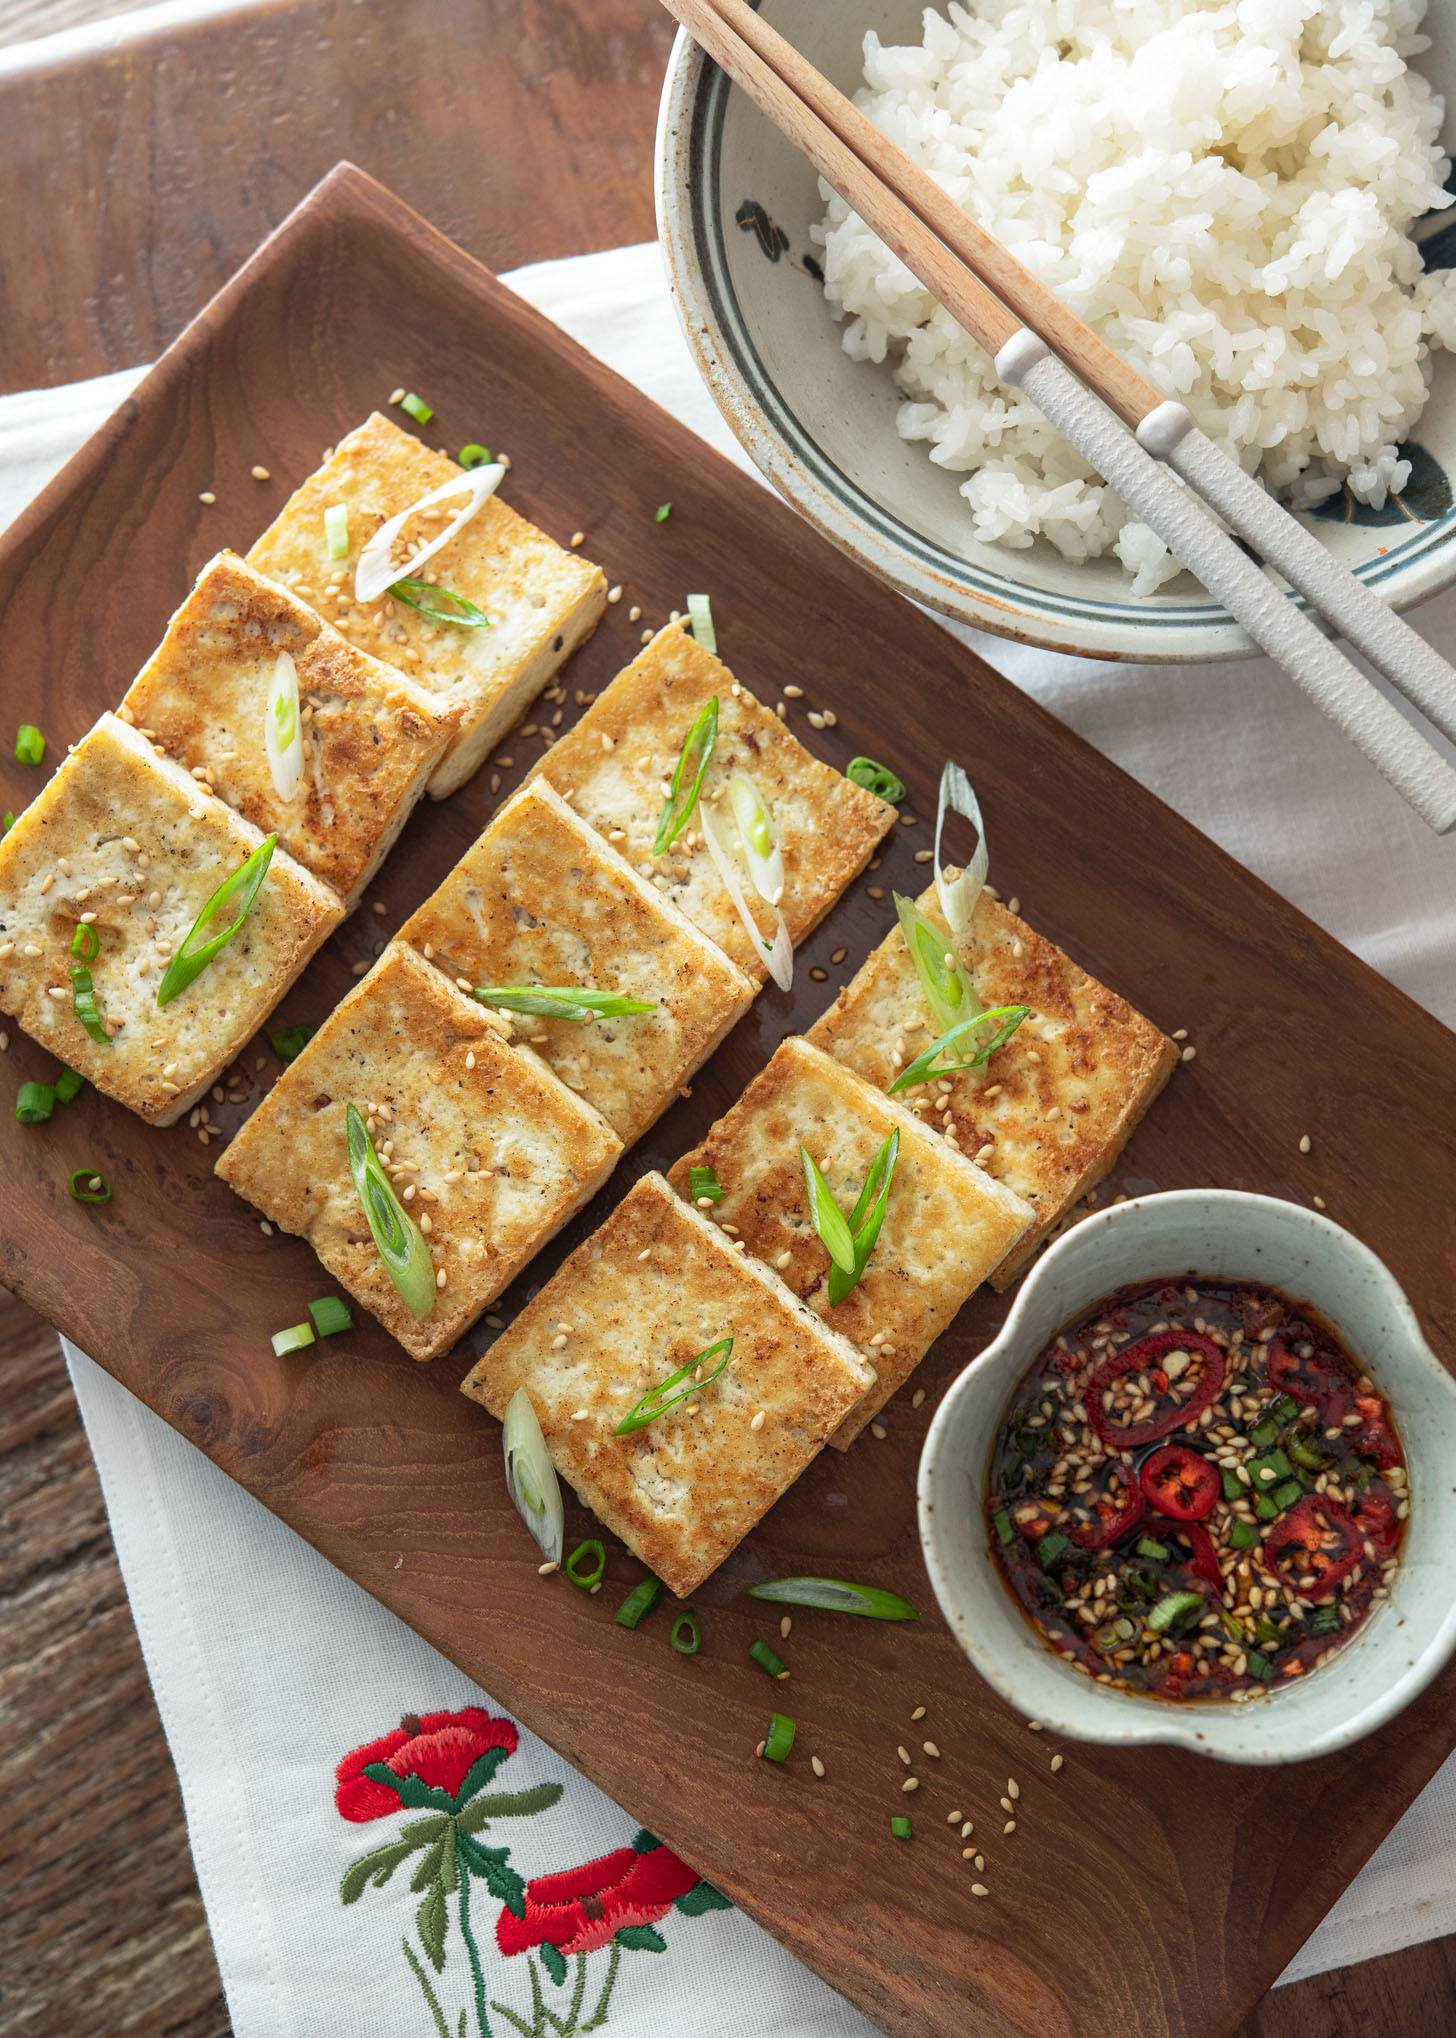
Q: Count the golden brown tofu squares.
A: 9